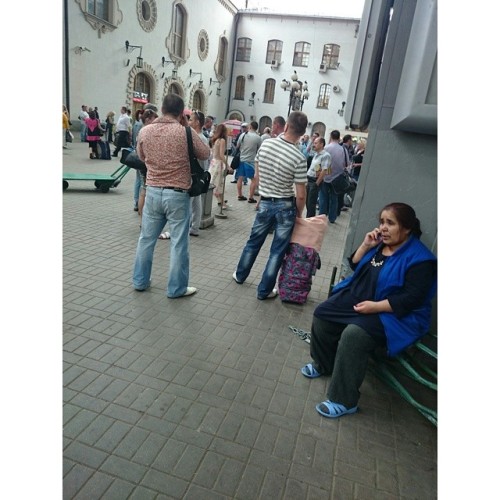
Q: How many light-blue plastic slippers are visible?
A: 2